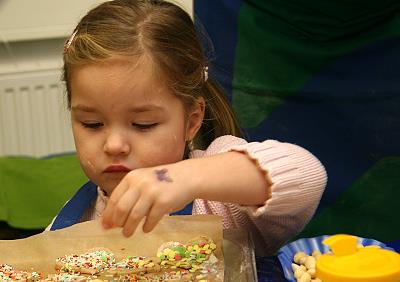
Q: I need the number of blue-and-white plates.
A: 1